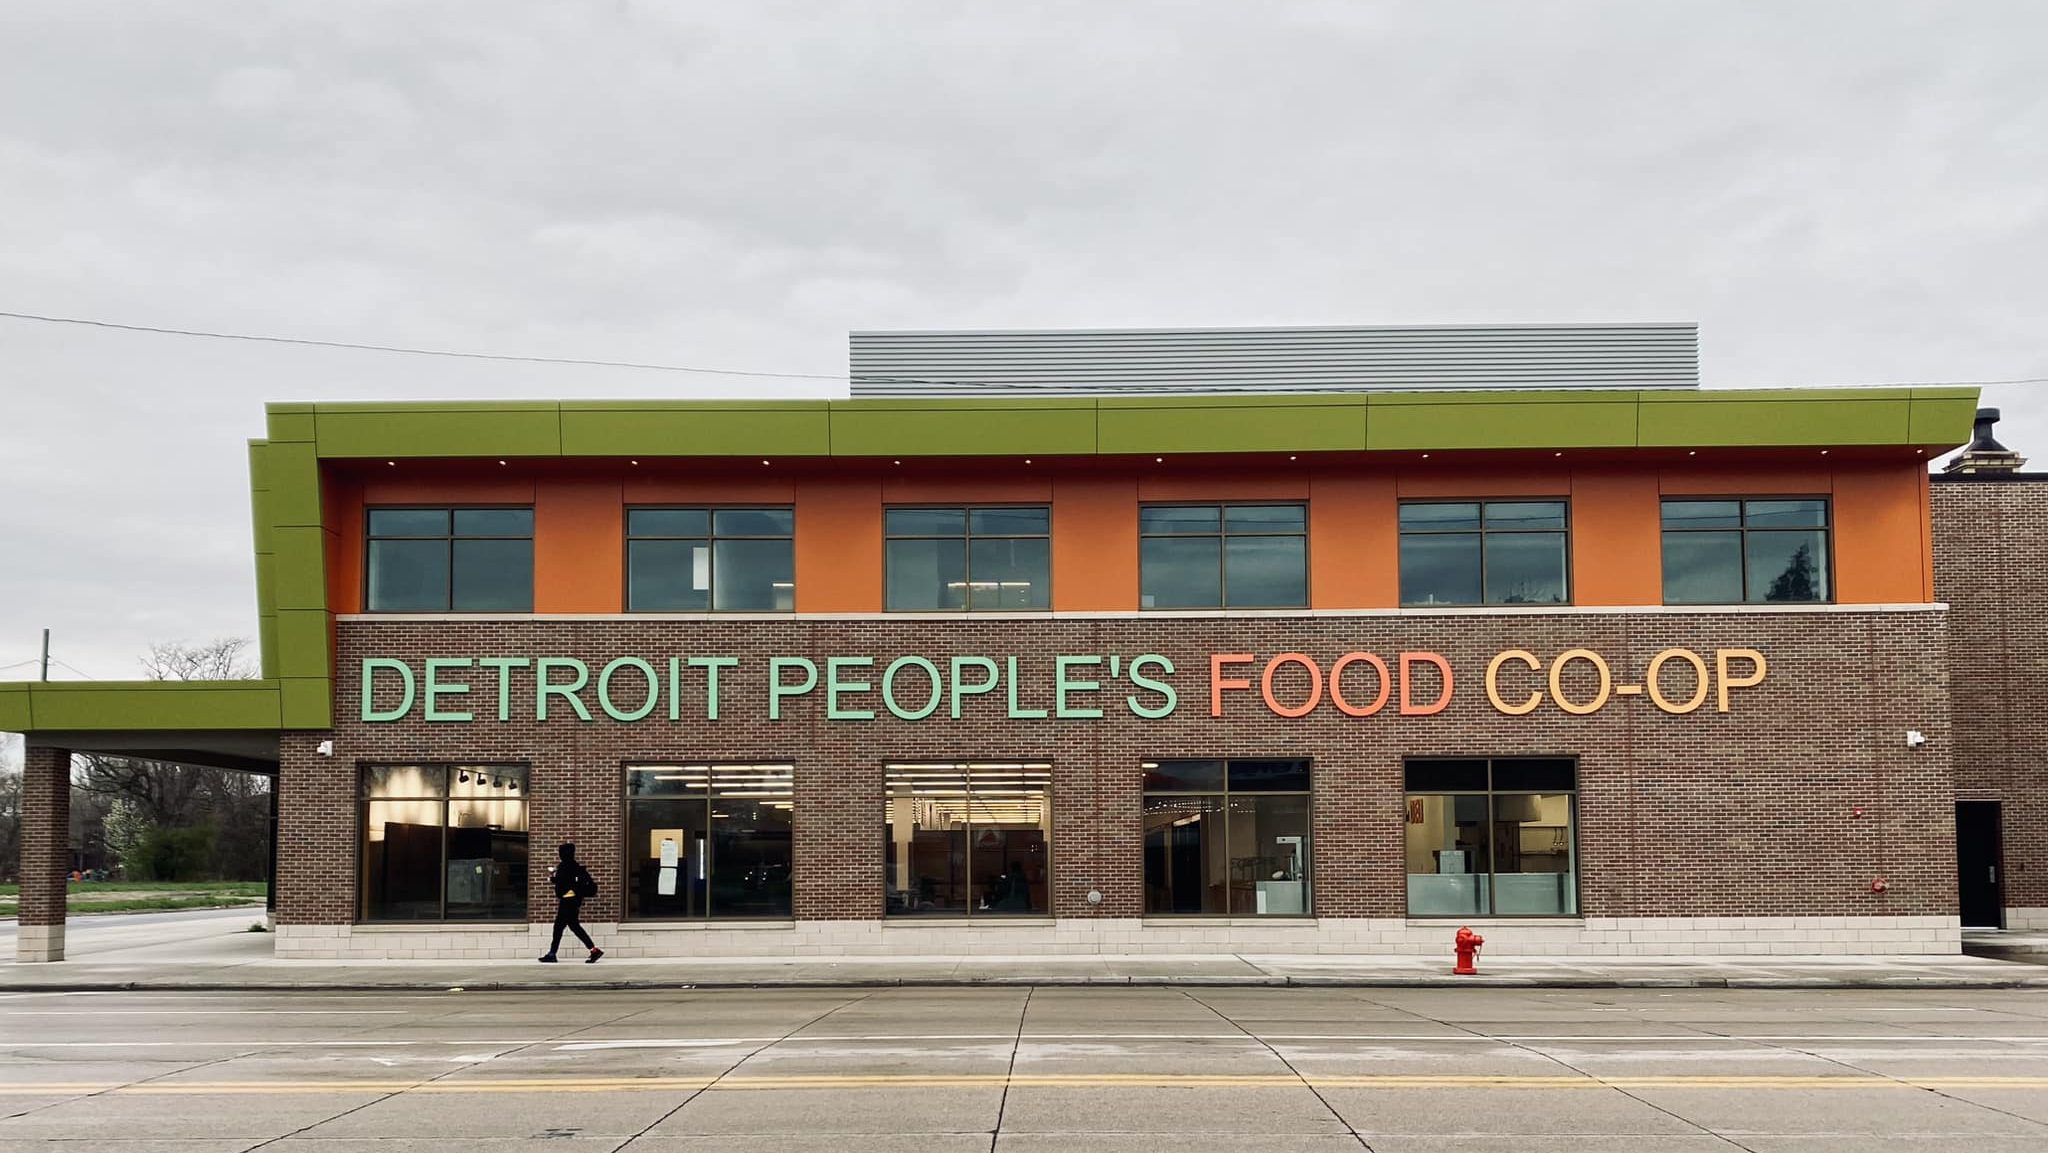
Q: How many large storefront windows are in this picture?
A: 5